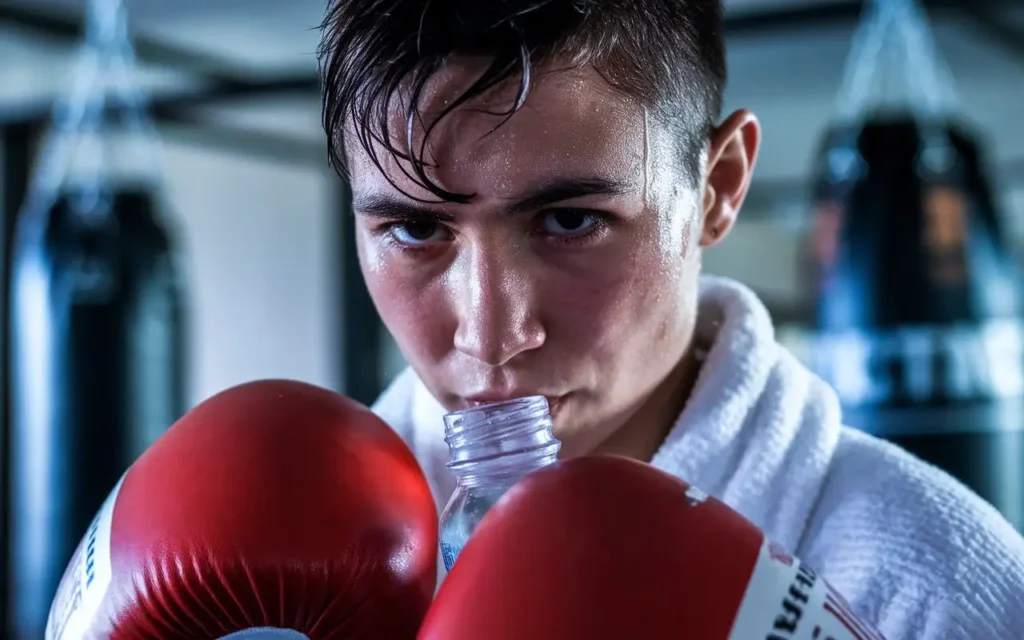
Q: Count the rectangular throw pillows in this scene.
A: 0